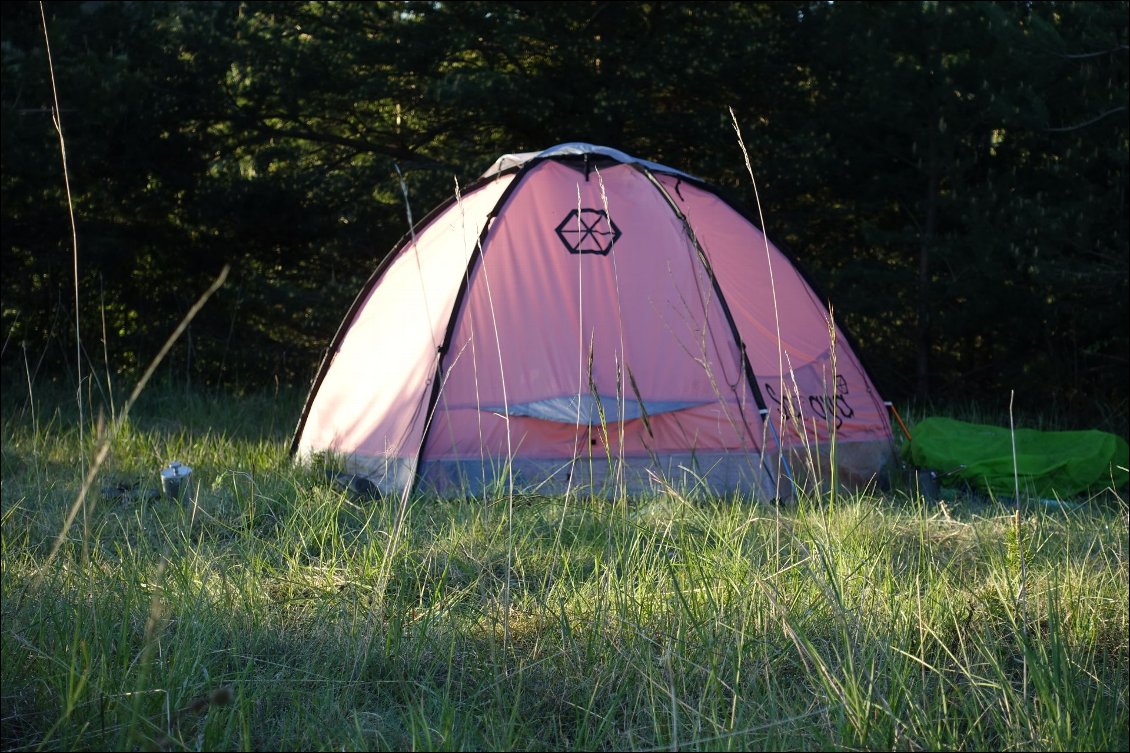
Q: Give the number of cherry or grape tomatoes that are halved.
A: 0